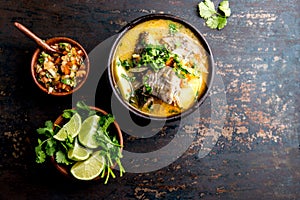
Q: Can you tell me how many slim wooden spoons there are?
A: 1